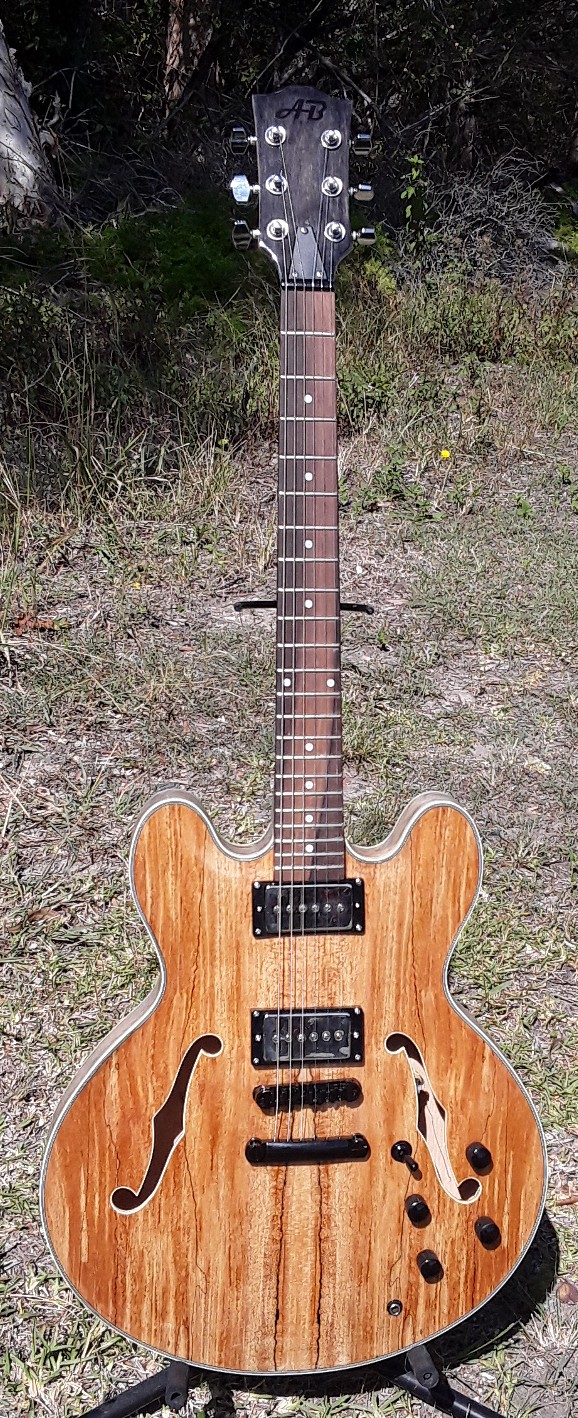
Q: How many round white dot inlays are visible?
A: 10